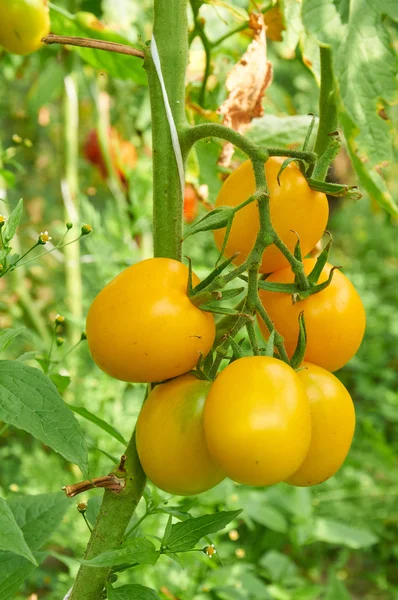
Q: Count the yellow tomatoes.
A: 7